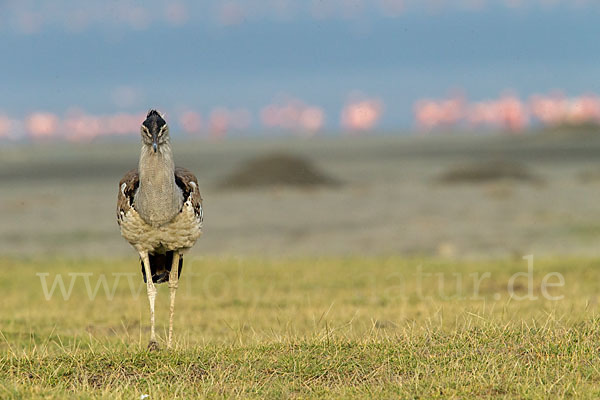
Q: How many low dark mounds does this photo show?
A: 2